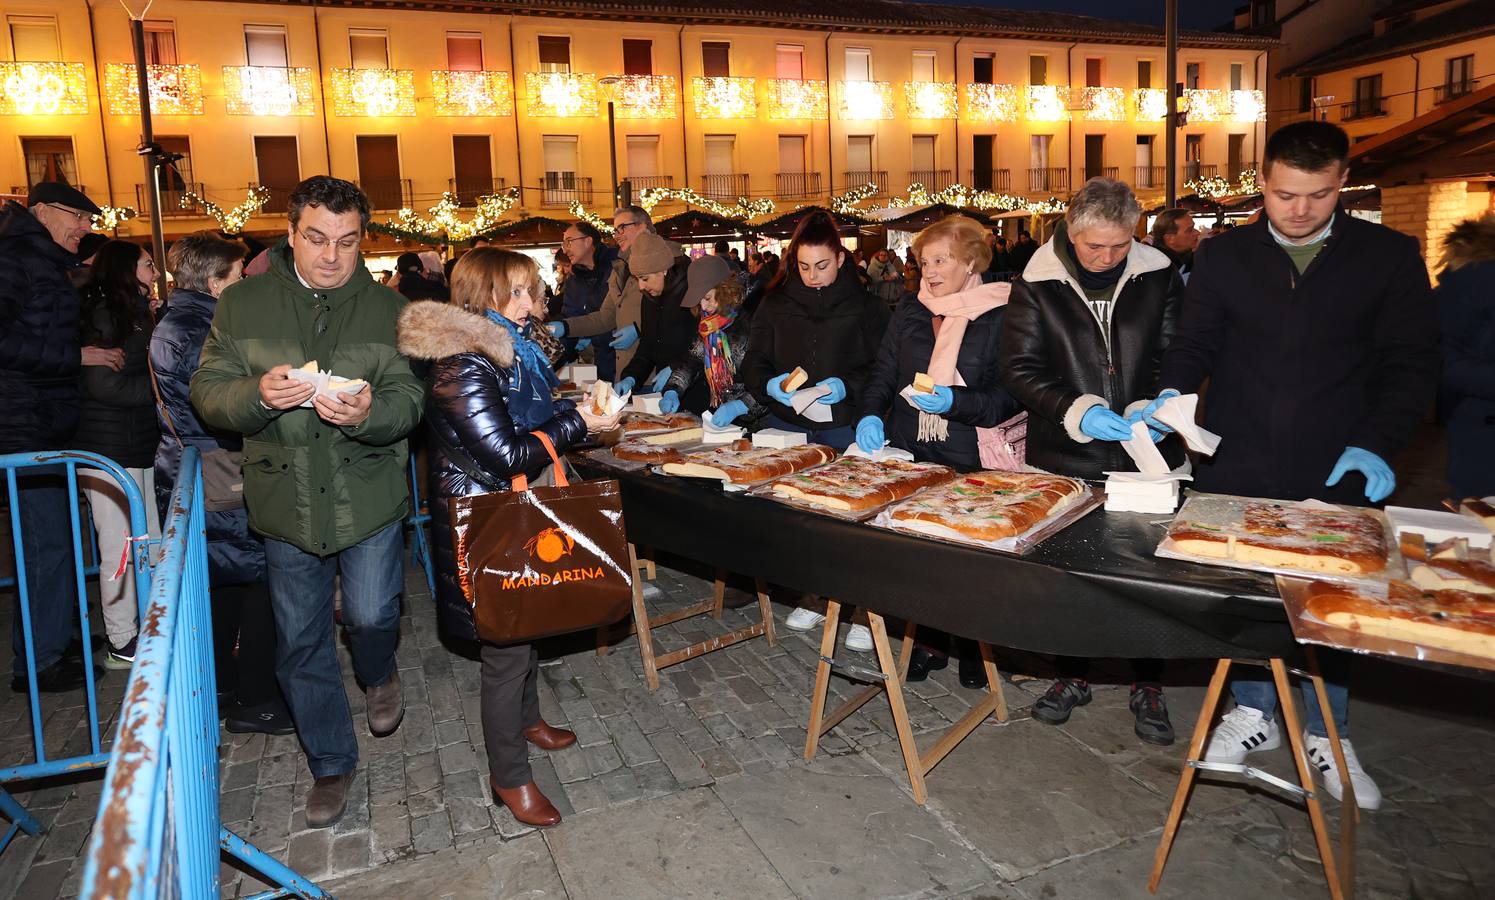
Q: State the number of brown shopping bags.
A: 1